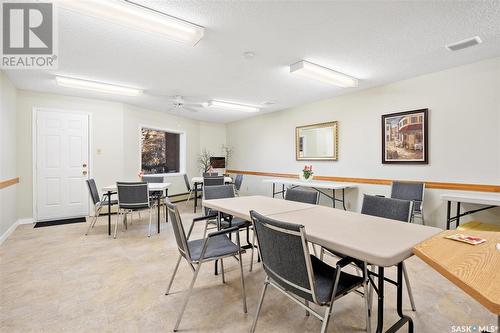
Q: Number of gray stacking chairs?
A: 13